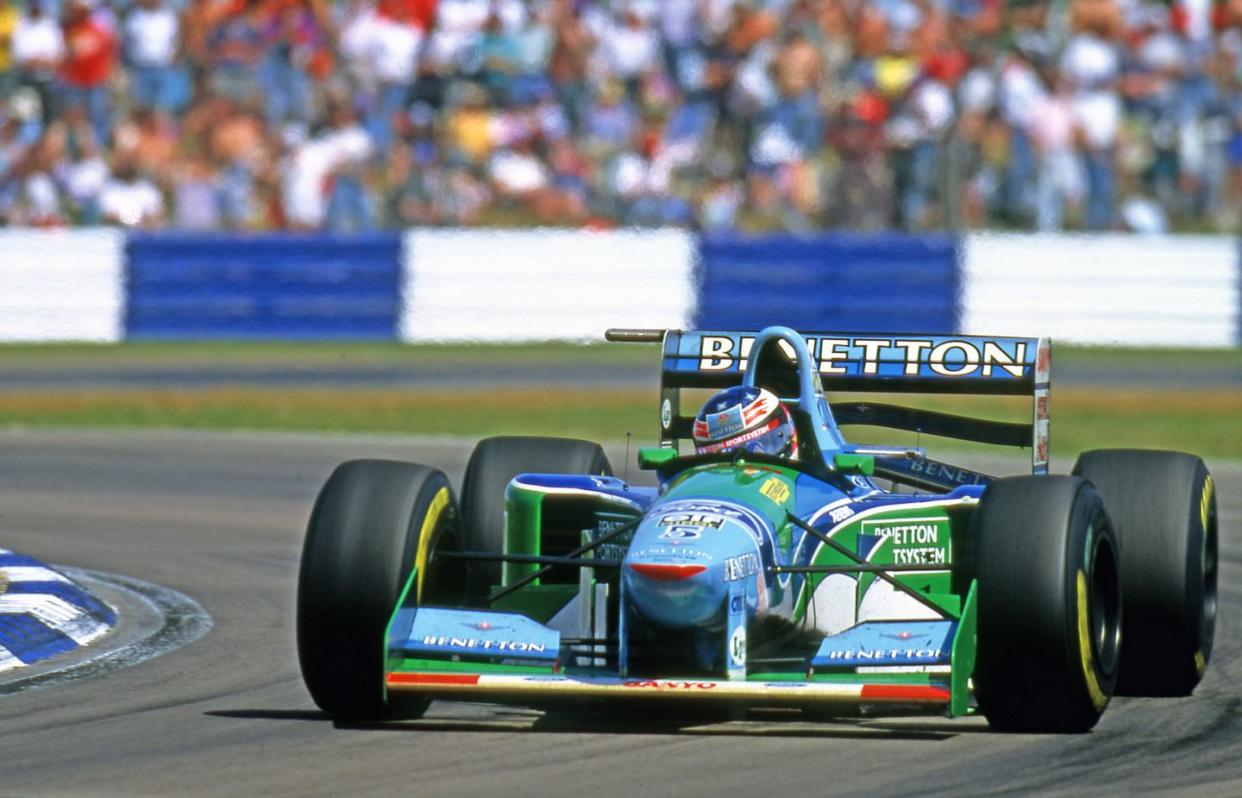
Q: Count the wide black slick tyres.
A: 4